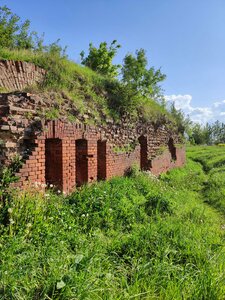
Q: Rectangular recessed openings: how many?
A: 5